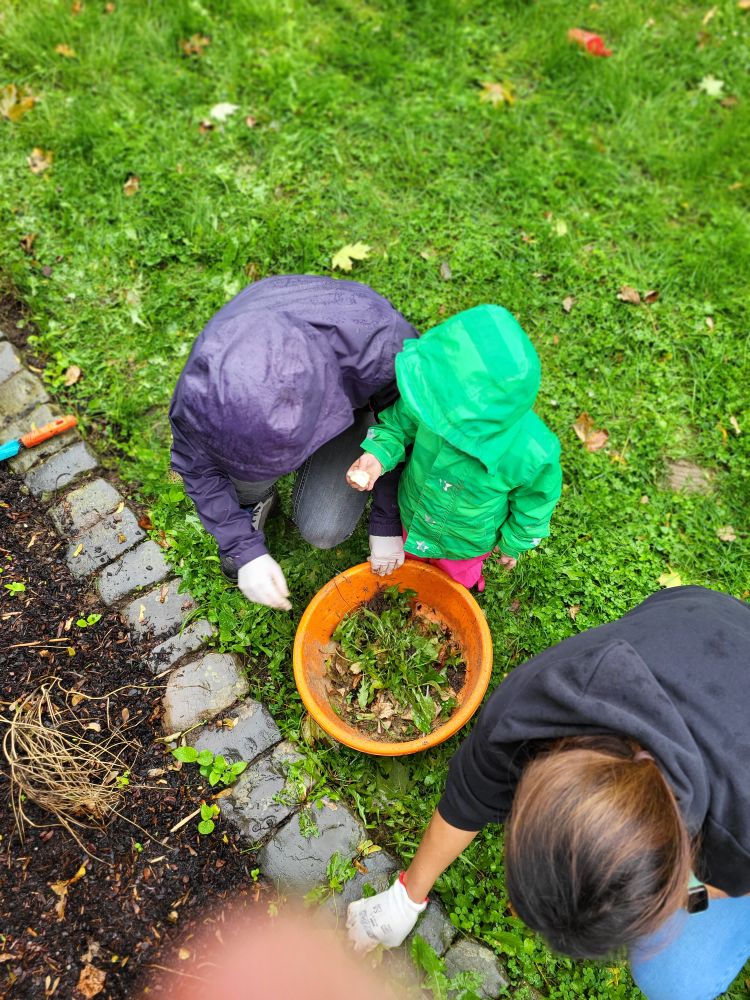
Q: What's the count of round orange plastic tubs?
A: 1